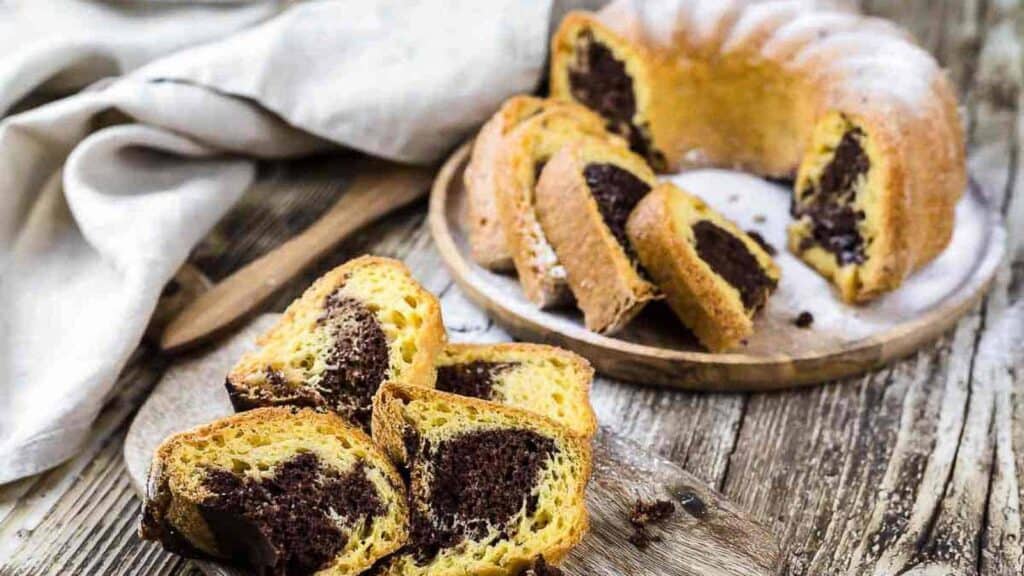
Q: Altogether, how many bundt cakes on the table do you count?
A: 1